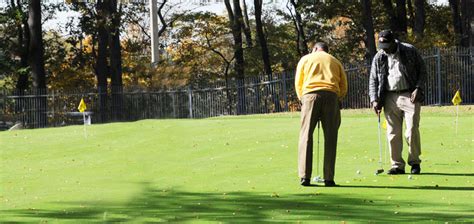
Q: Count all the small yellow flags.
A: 3